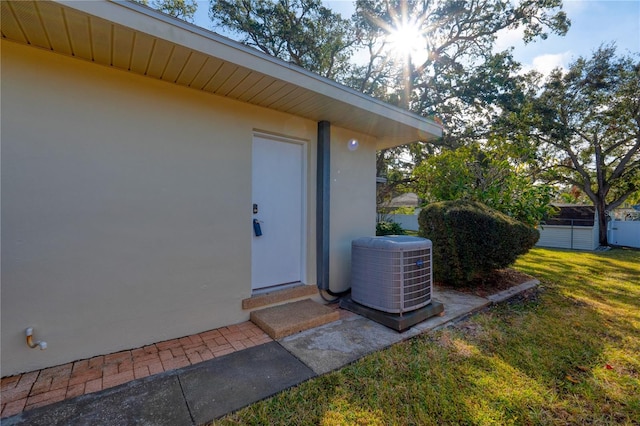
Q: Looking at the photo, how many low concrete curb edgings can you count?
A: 1